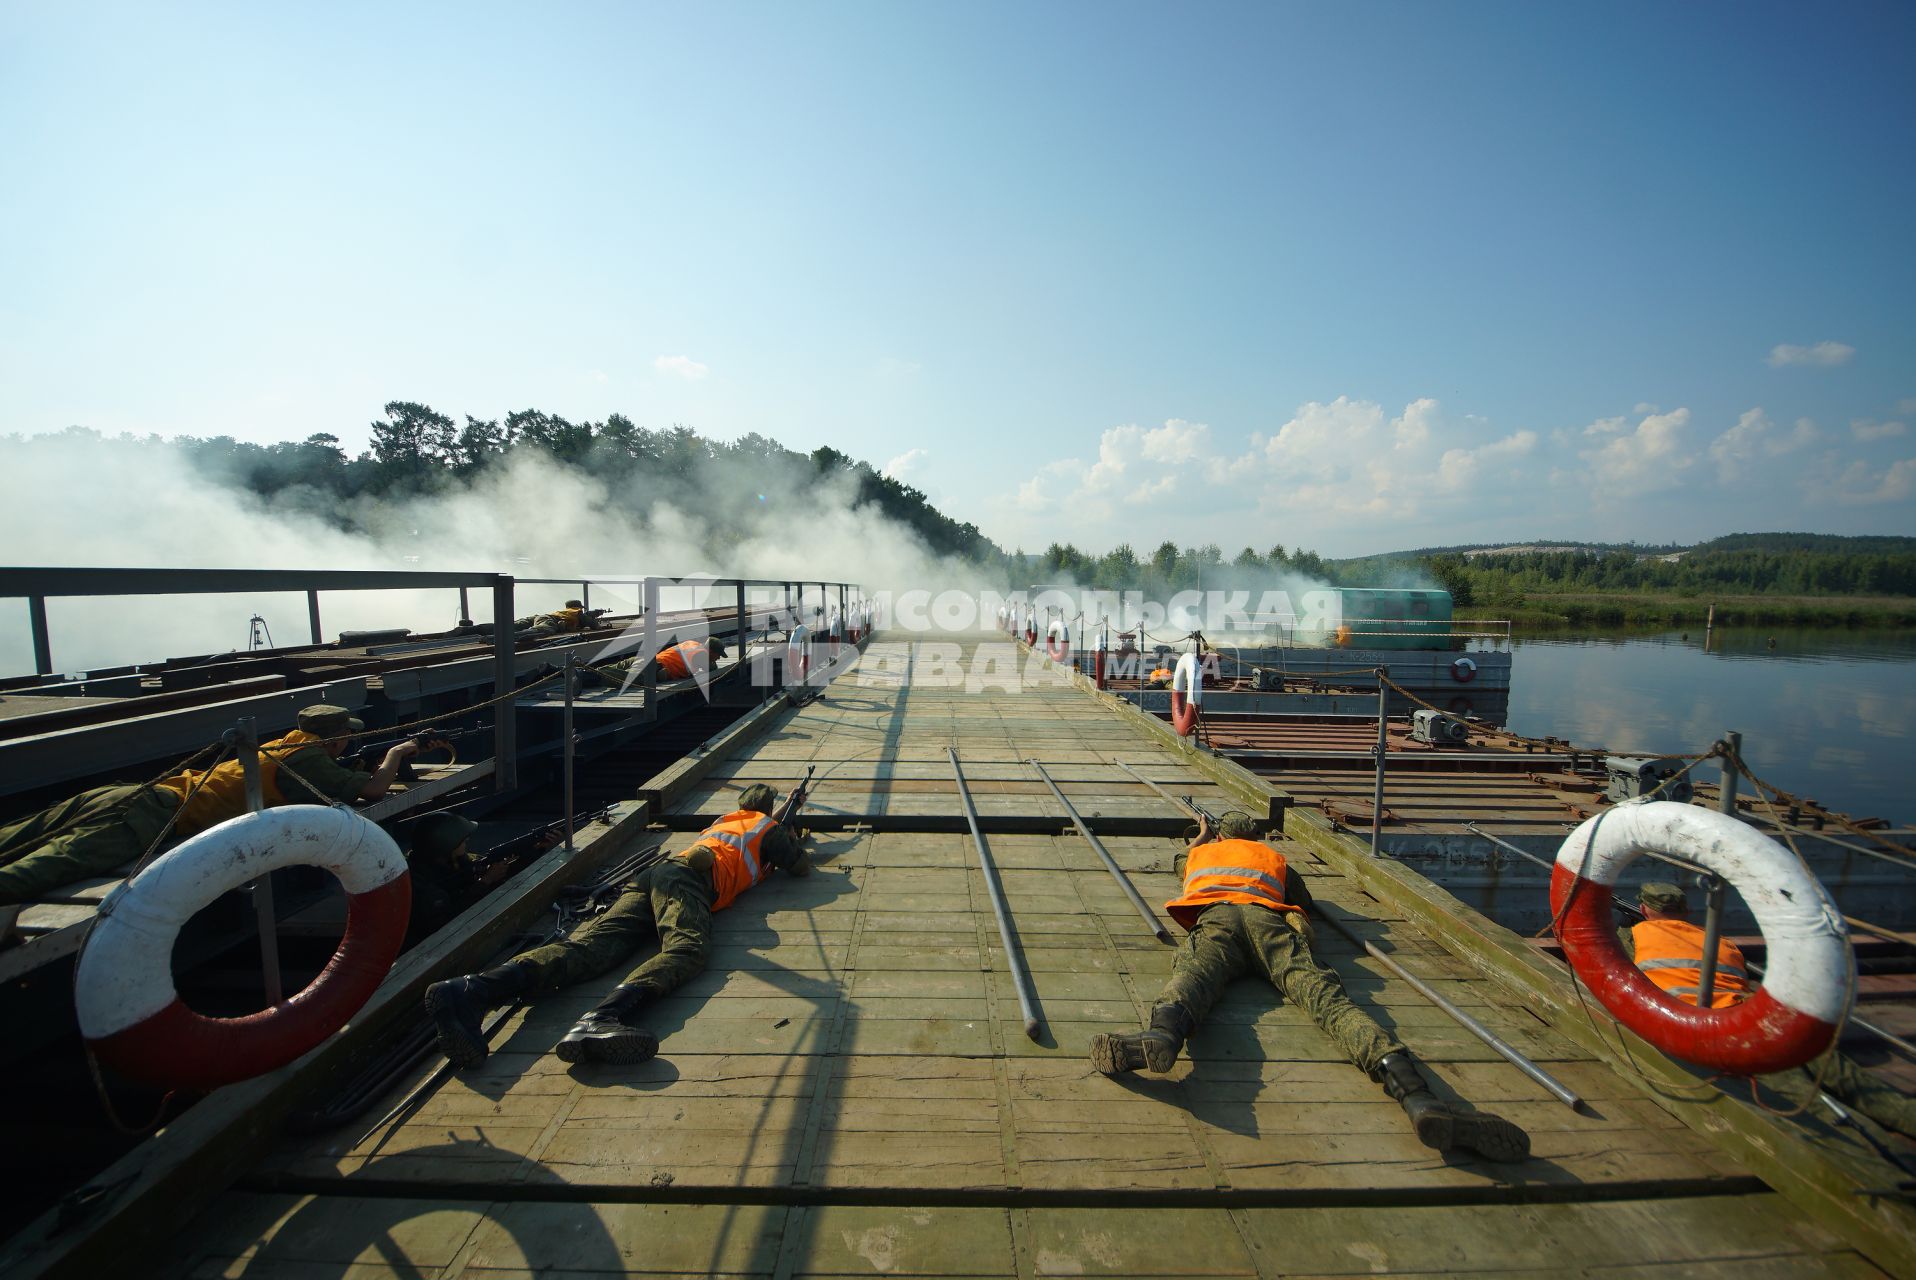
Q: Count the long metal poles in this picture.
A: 3